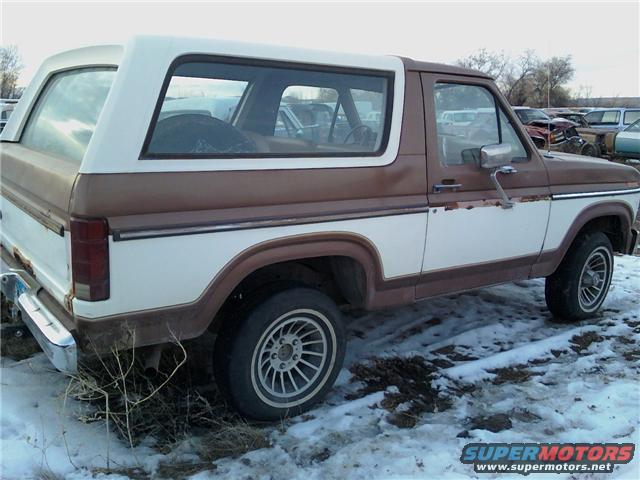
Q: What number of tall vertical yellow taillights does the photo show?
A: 0